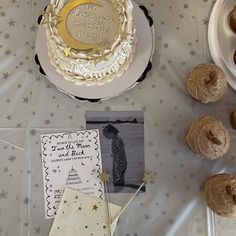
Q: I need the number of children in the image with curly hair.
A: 1